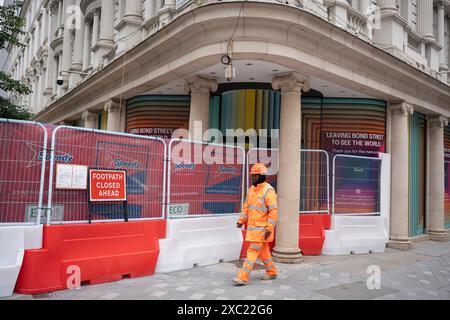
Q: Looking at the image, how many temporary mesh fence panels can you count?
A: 5